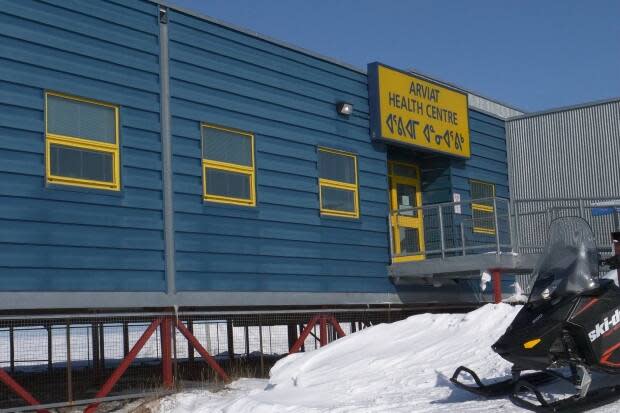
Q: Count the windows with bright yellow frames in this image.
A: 4